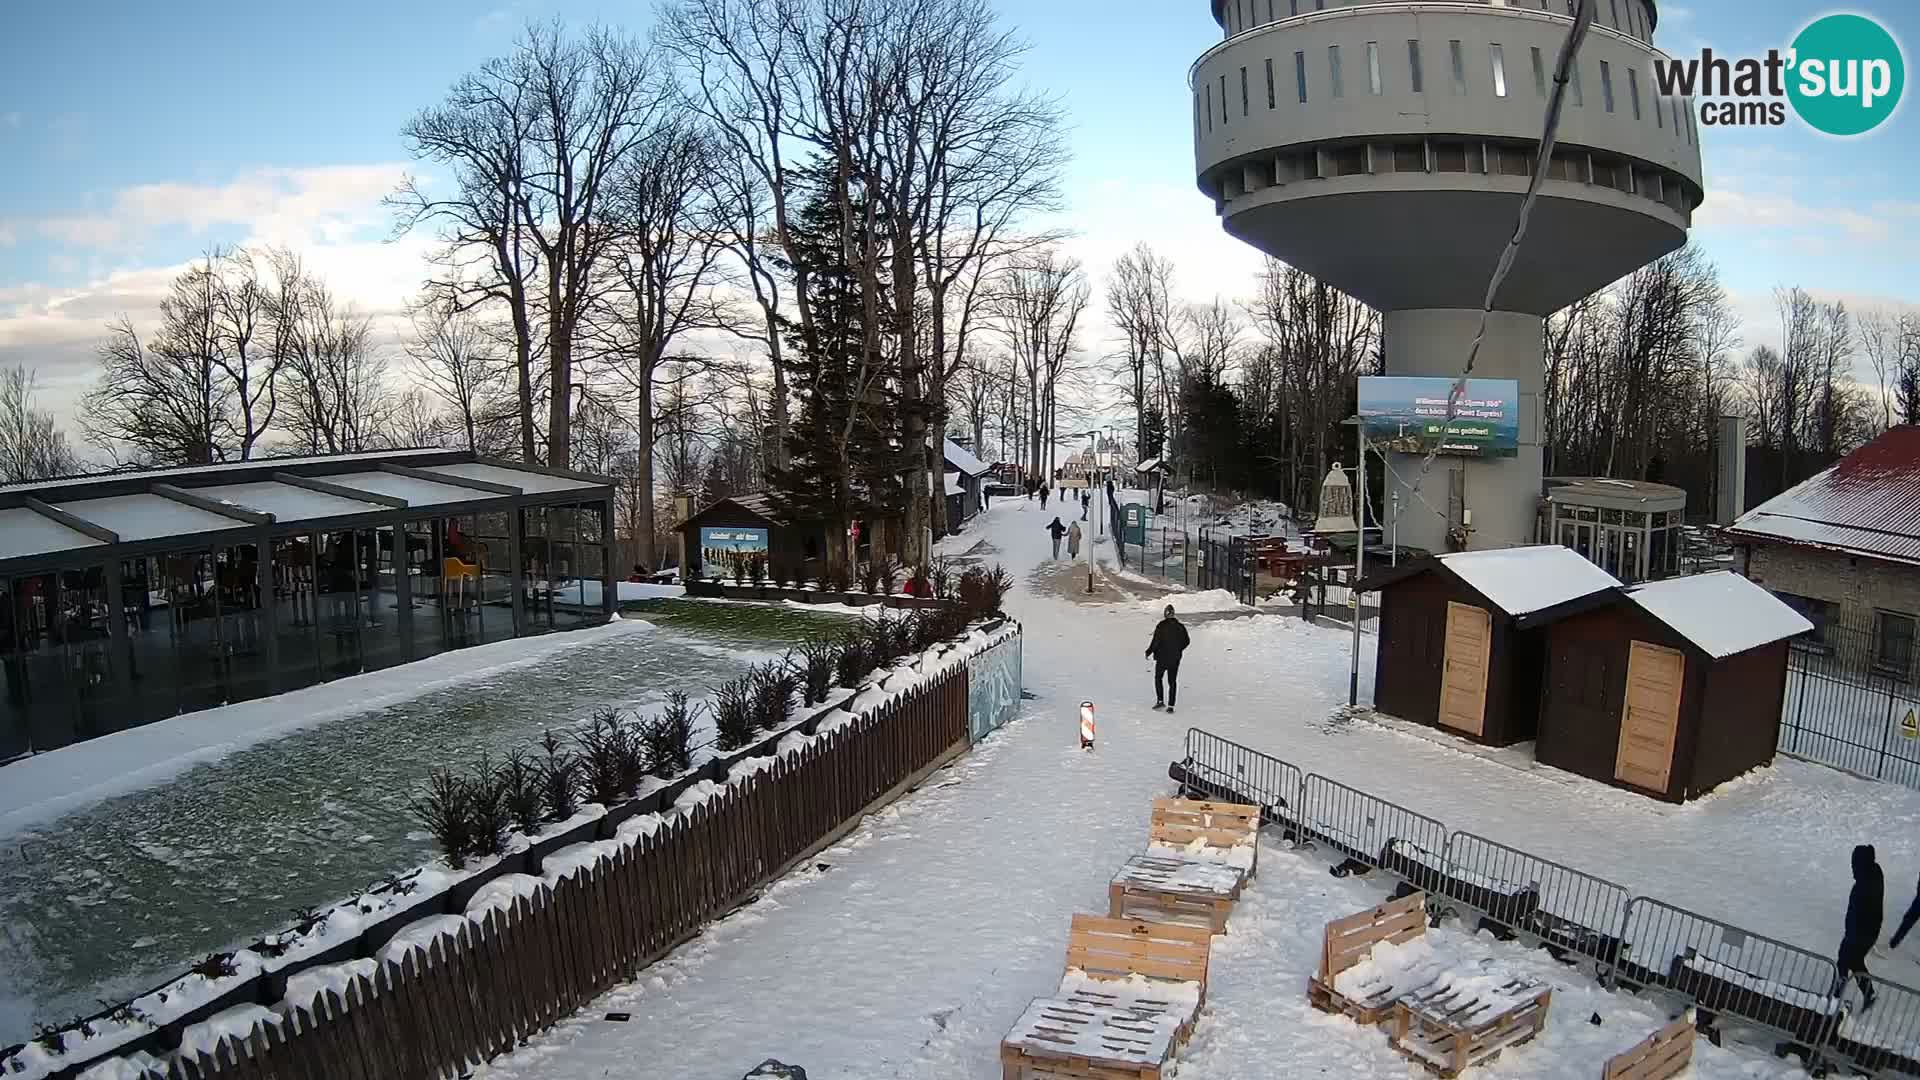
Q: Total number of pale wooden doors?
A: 2